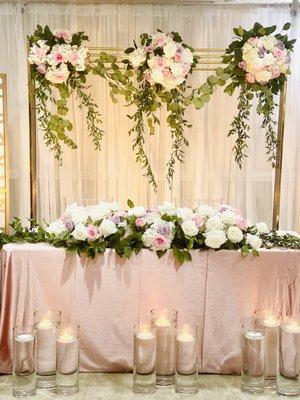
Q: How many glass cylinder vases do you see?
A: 9